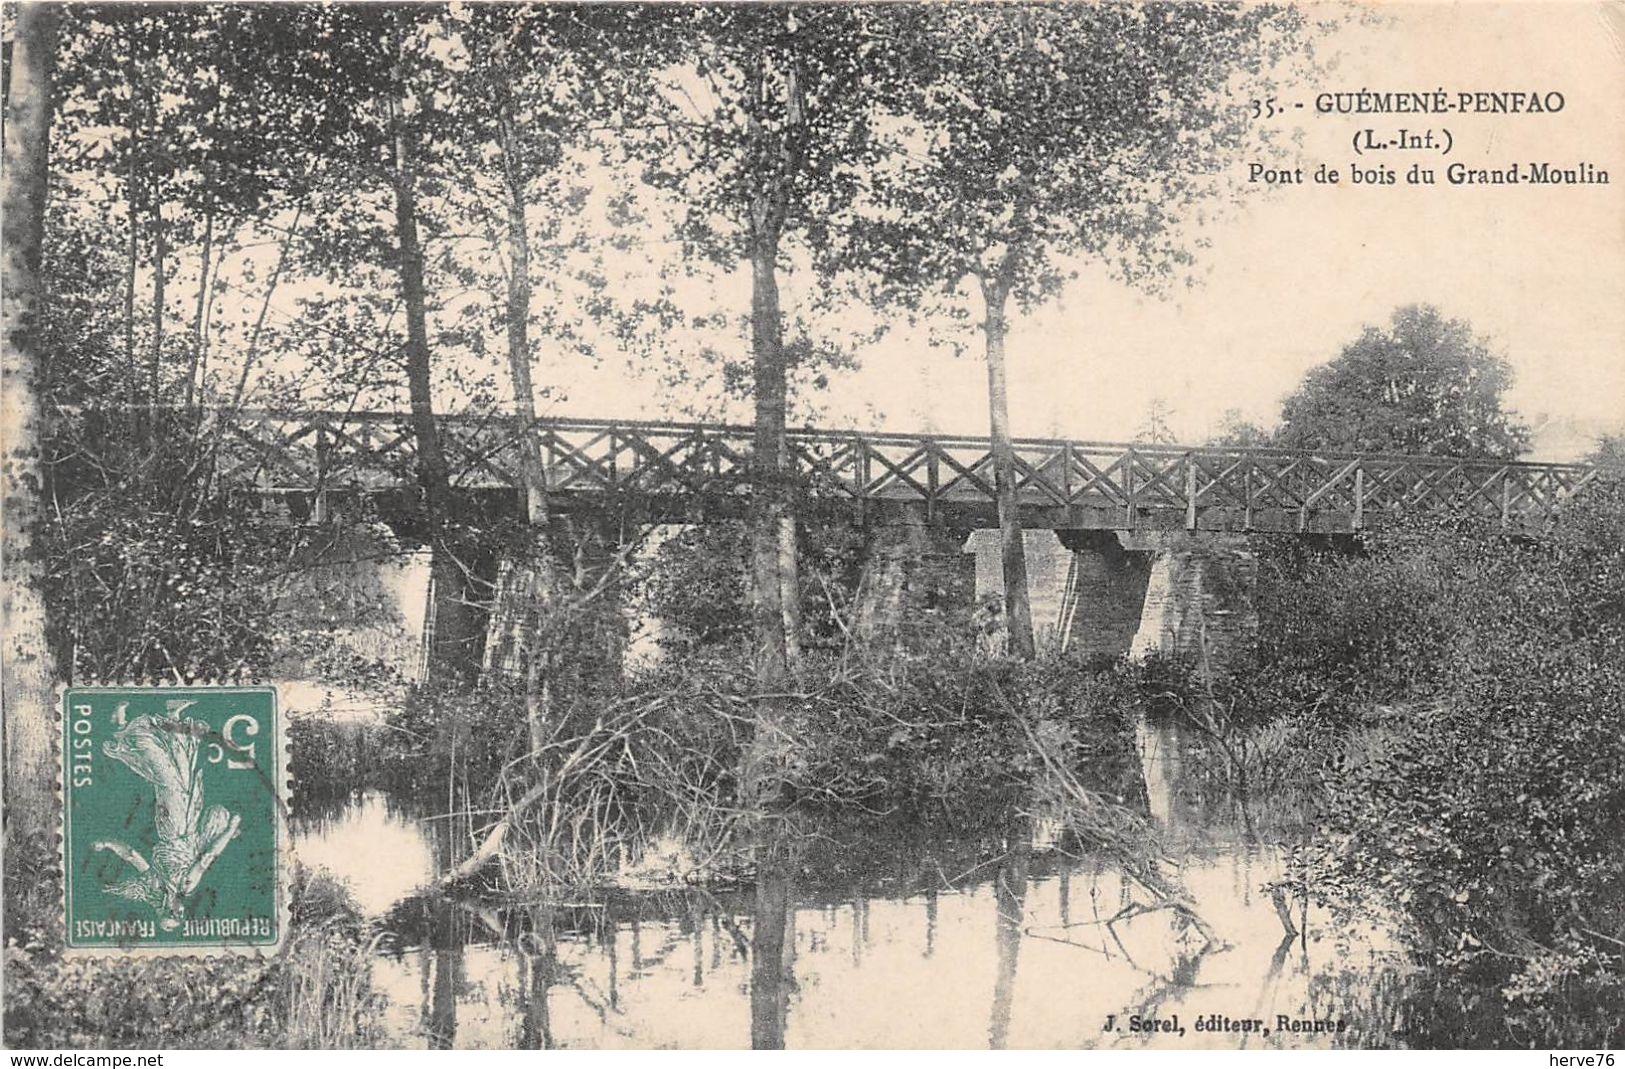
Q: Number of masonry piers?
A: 3